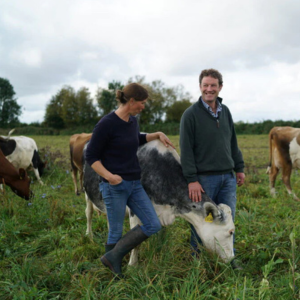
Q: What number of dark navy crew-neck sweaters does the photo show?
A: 1